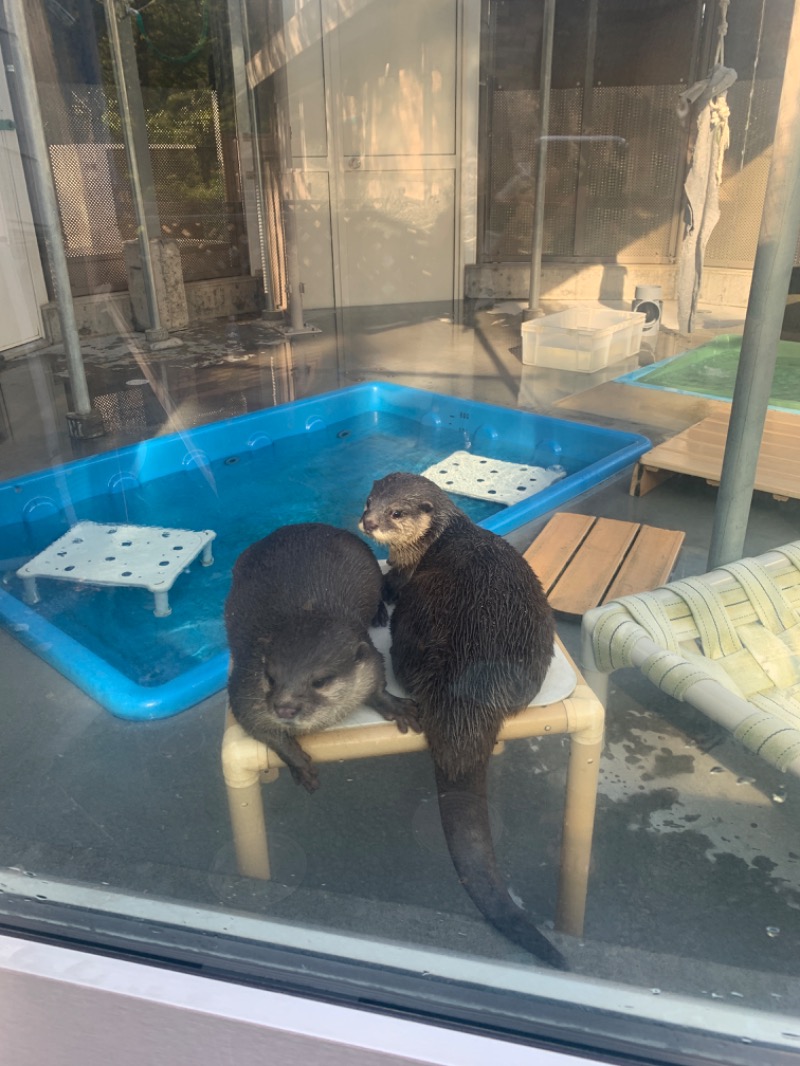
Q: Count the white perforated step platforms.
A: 2